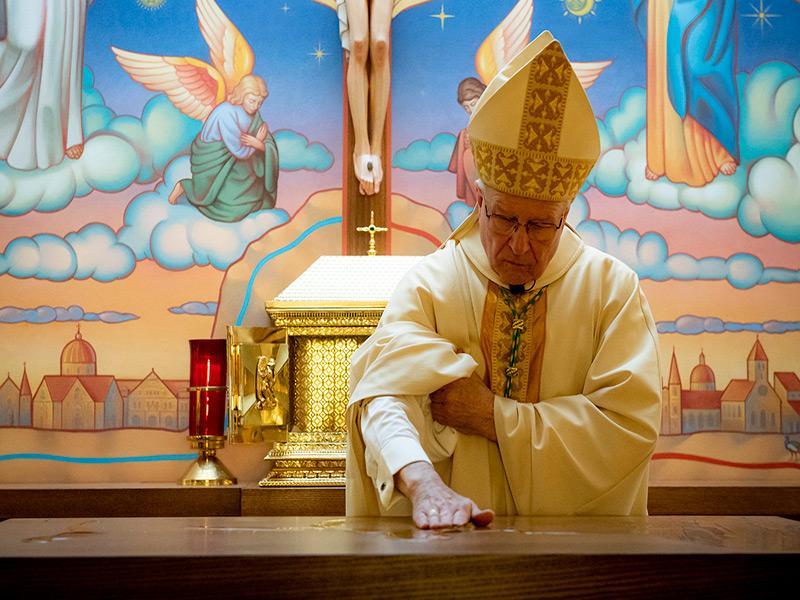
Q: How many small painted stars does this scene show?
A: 4